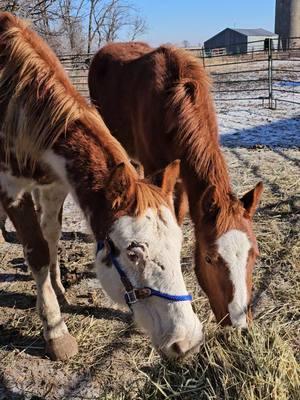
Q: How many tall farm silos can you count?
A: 1